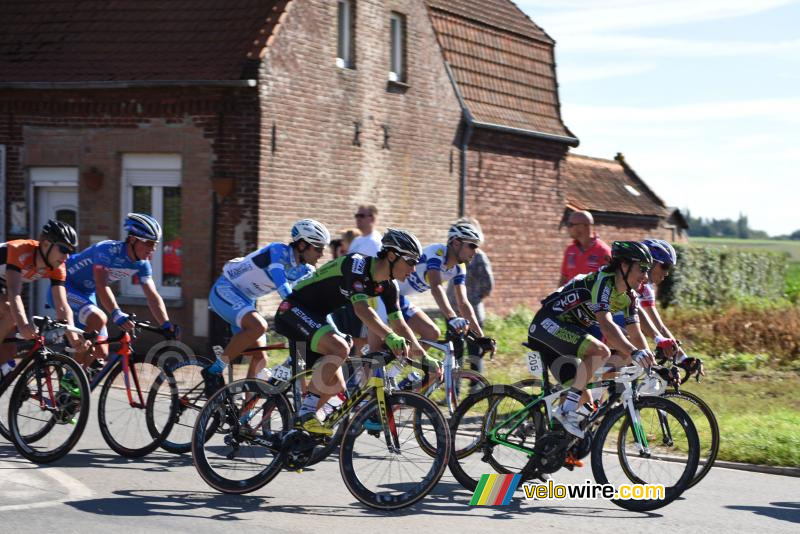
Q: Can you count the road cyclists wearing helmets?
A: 7